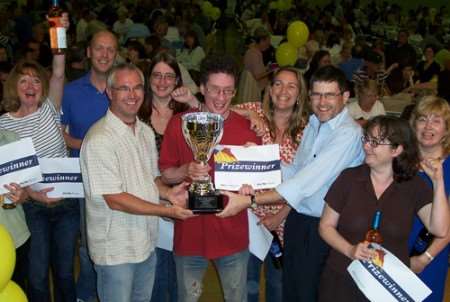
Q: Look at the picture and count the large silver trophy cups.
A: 1